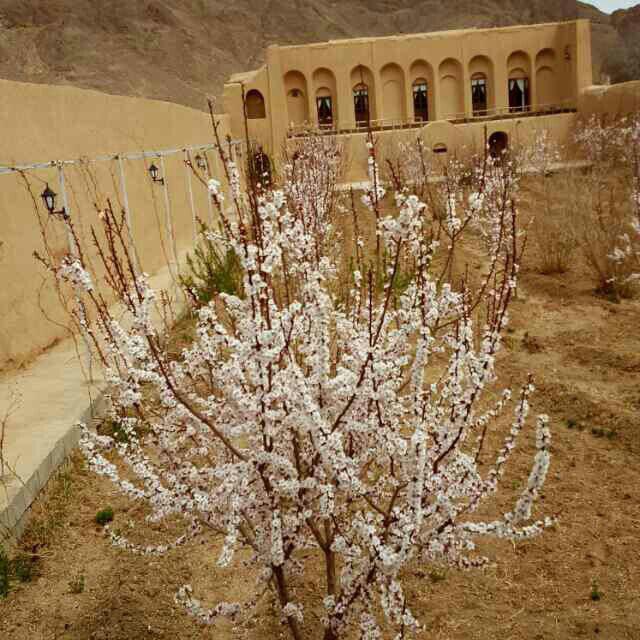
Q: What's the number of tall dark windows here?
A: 5